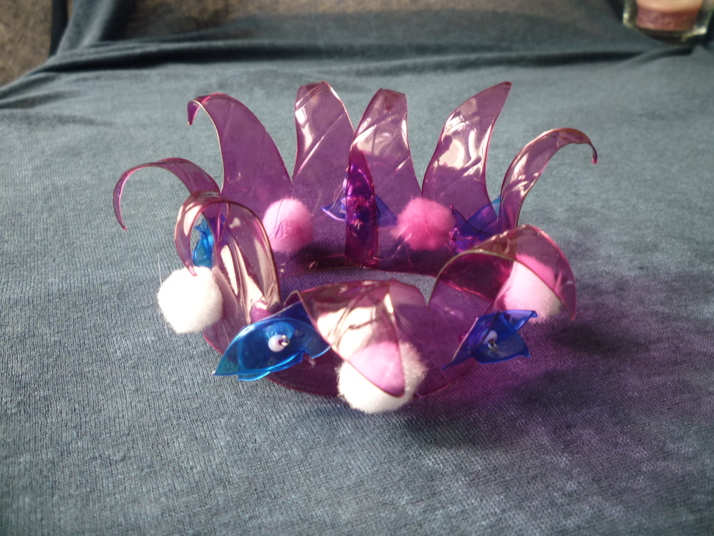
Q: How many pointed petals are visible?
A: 9